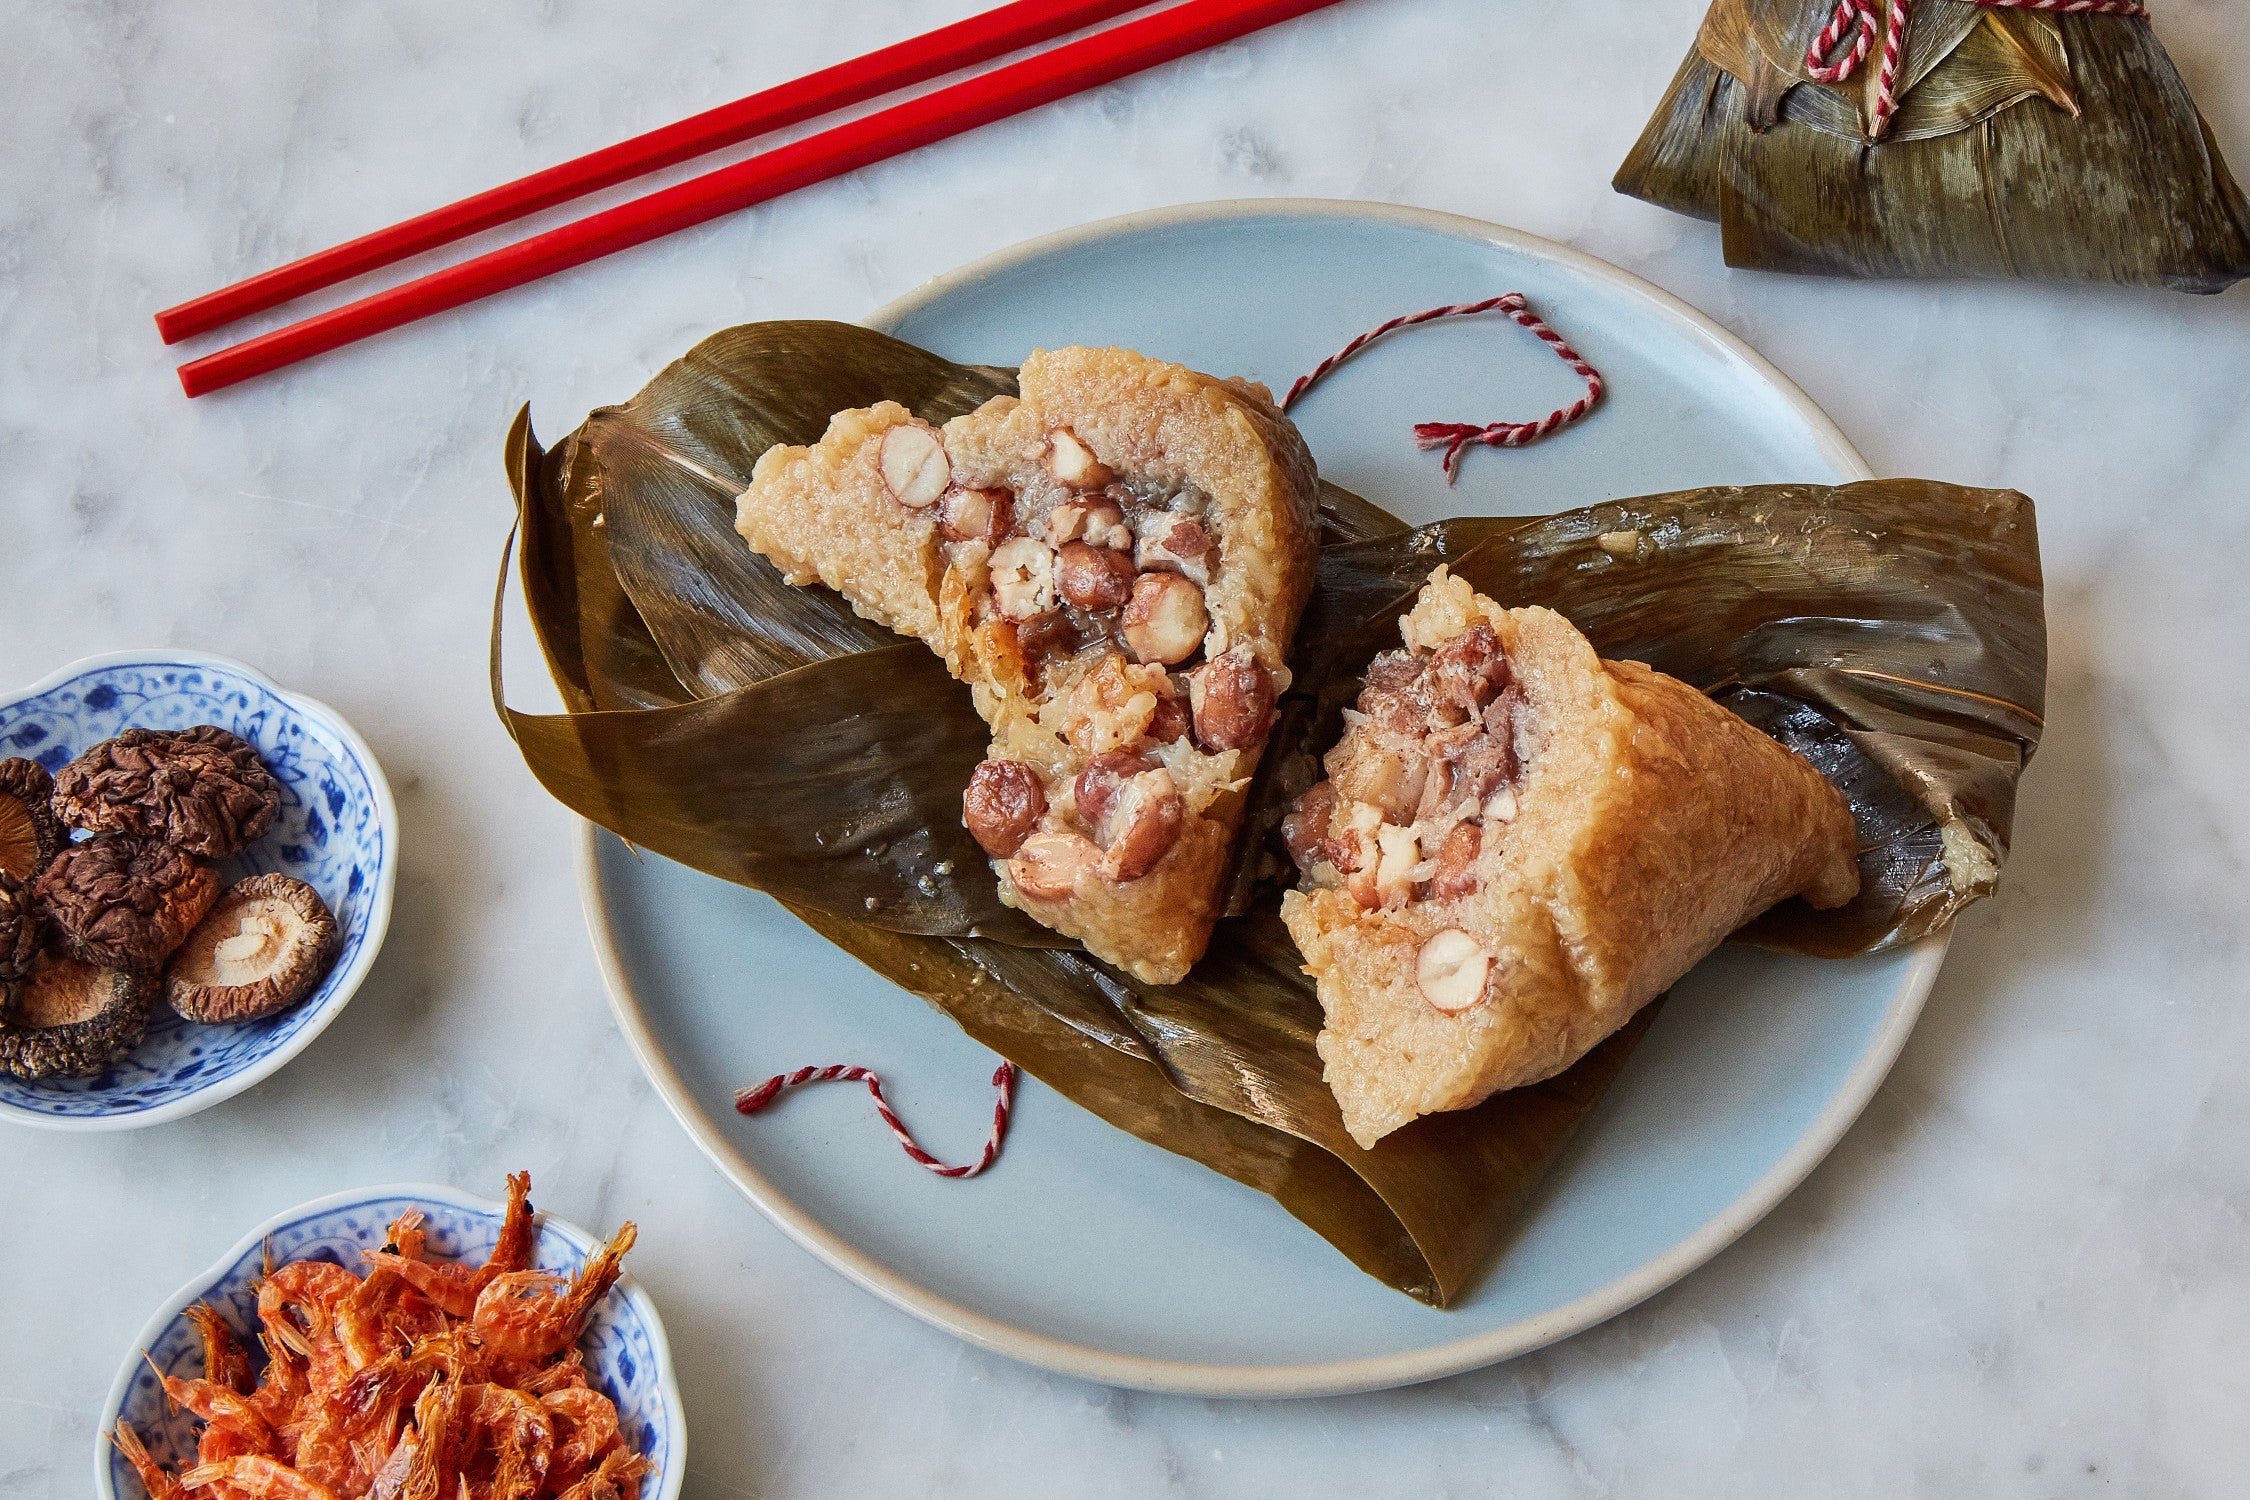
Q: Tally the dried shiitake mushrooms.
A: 6